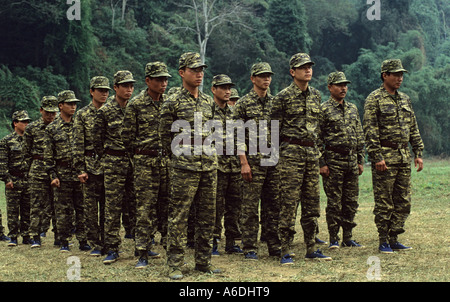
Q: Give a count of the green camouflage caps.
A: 13